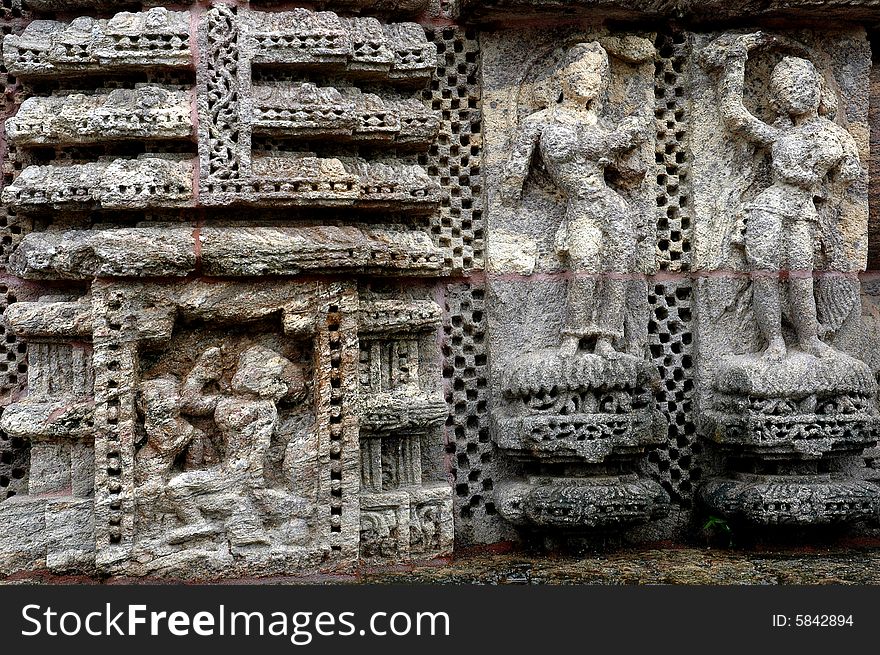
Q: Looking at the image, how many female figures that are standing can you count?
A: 2